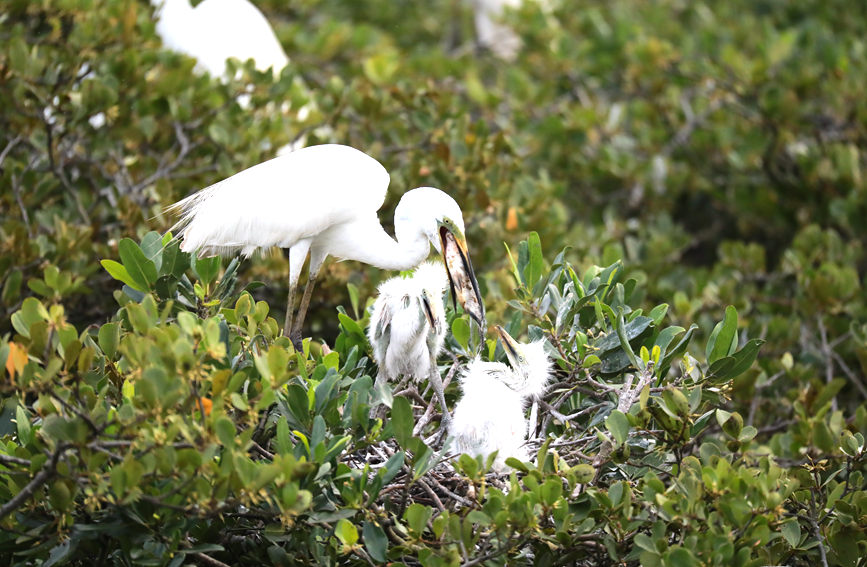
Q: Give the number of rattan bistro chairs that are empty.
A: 0